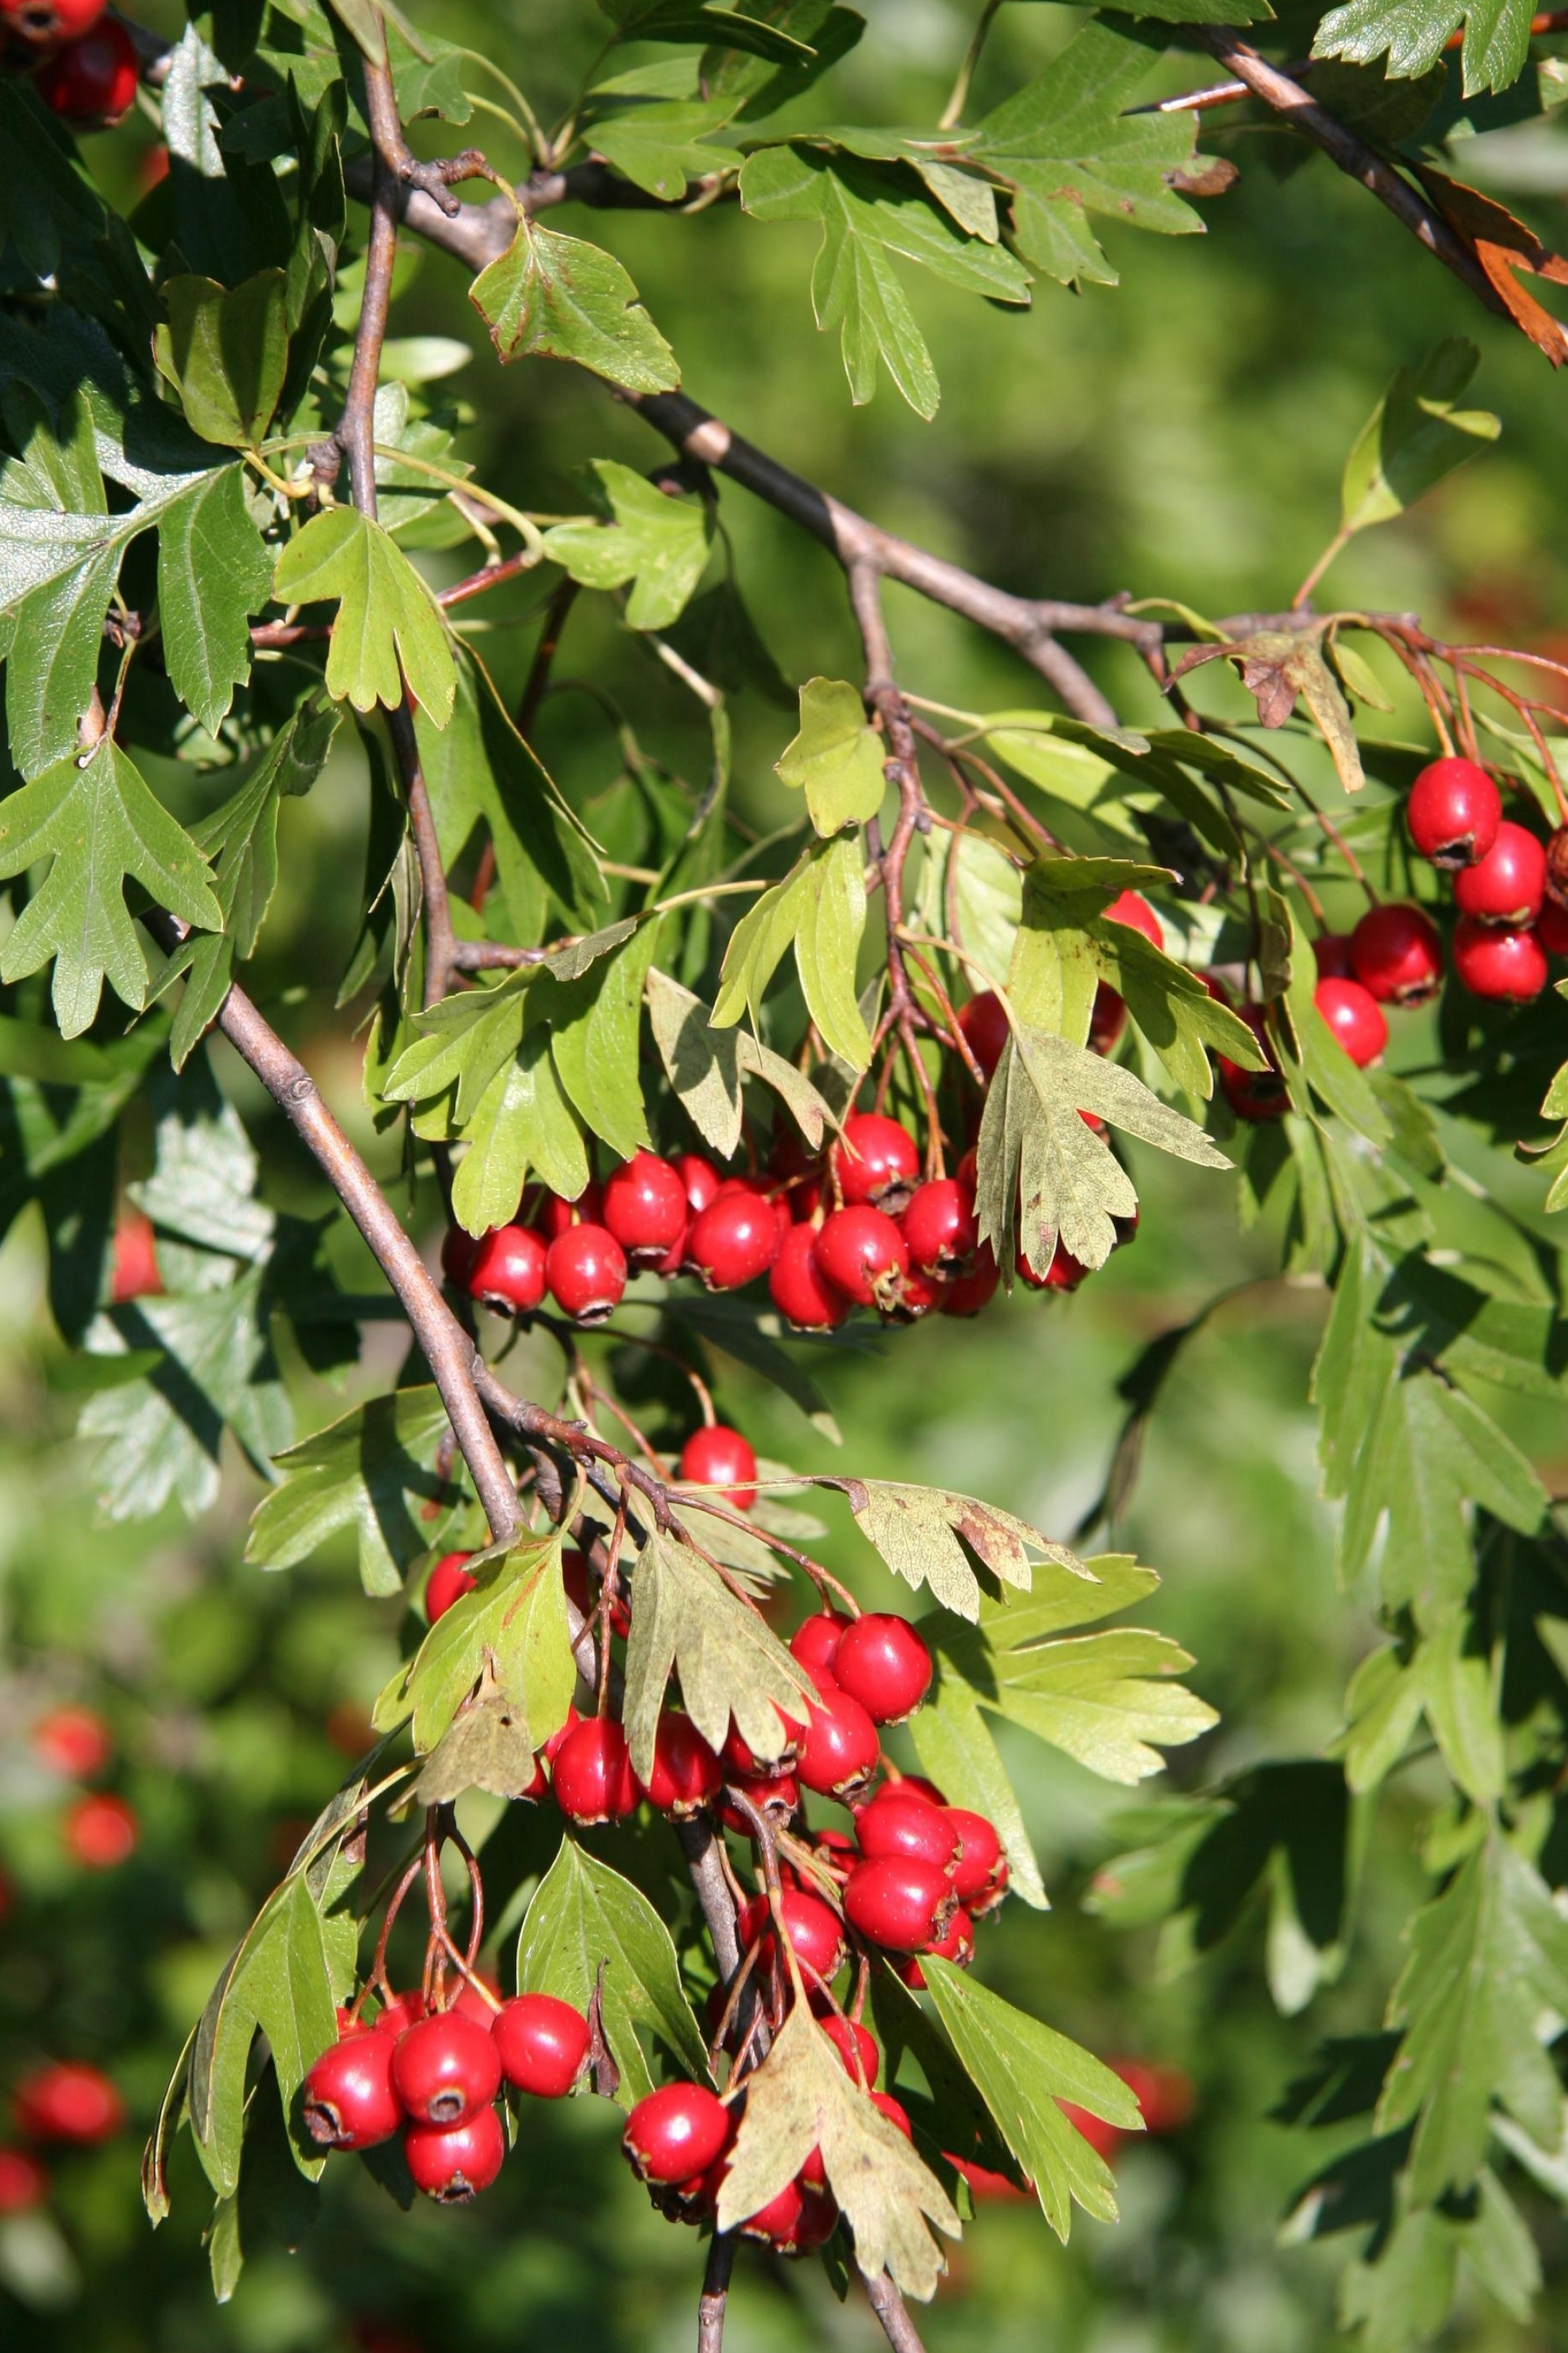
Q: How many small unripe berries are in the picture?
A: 0